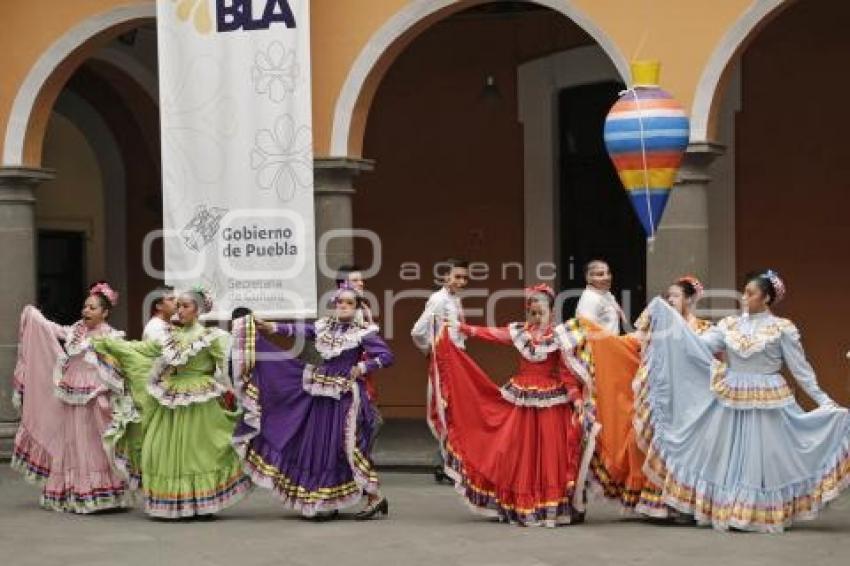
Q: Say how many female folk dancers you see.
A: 6